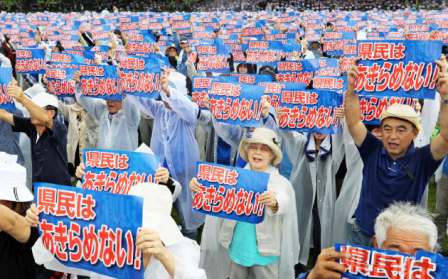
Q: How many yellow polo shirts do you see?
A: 0